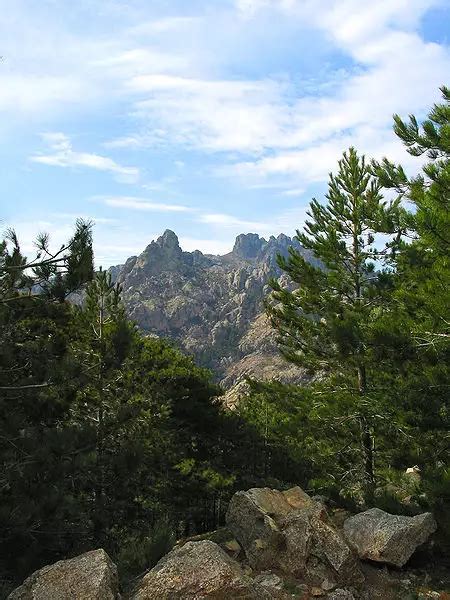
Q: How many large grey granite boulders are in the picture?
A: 4